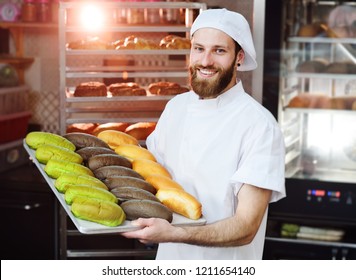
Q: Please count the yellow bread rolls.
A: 5